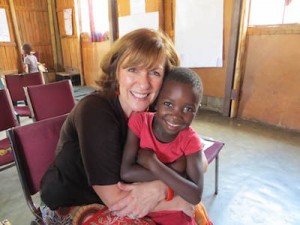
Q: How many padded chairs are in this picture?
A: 5